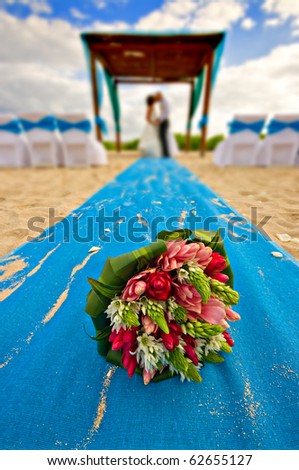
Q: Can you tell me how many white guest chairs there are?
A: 5